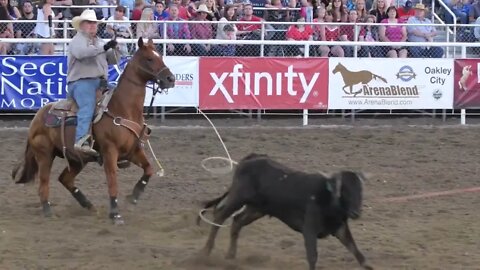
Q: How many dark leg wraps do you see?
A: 4